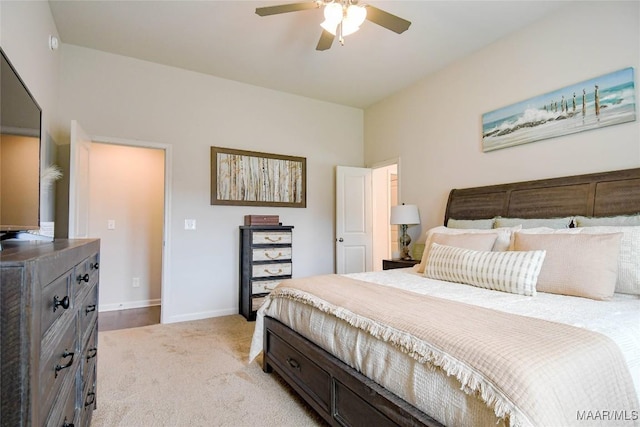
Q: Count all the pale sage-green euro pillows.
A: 3